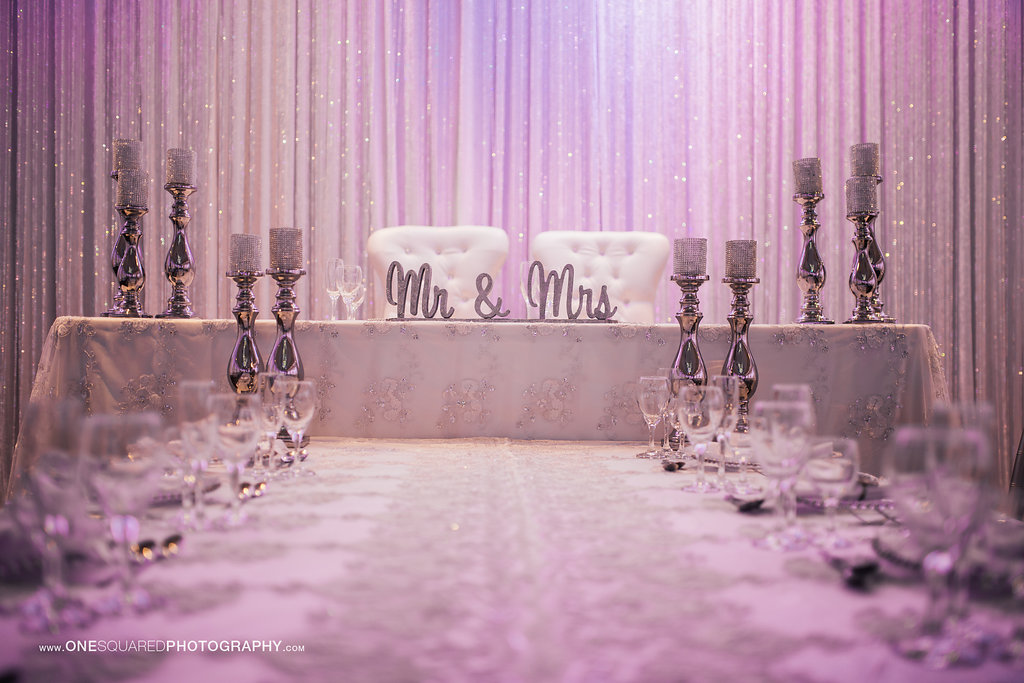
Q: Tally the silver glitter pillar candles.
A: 10